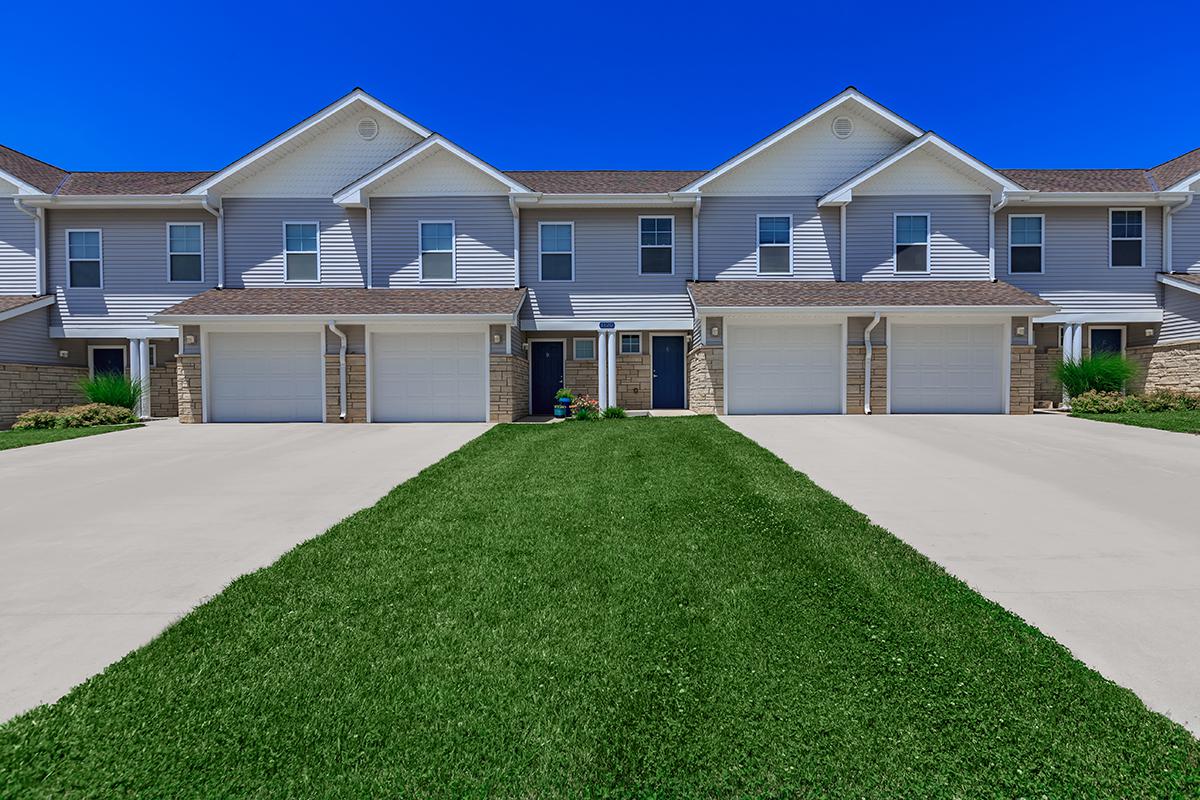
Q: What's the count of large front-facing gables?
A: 2